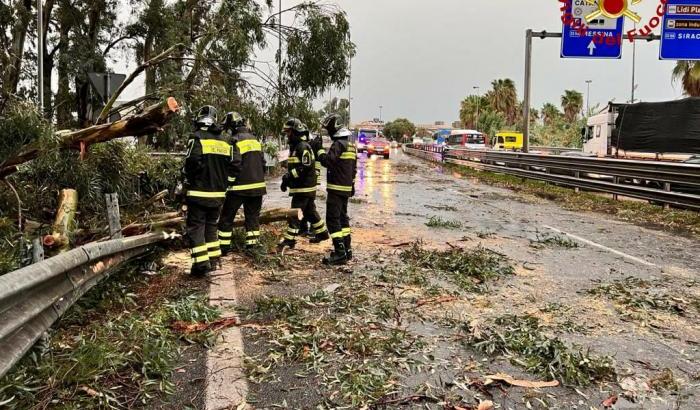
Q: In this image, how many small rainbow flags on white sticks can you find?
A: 0